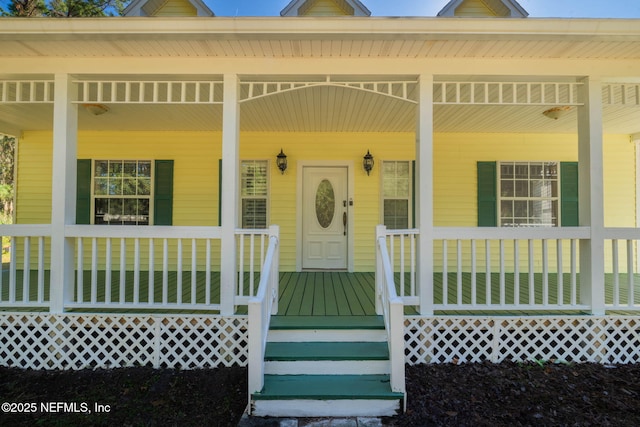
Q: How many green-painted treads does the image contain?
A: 3